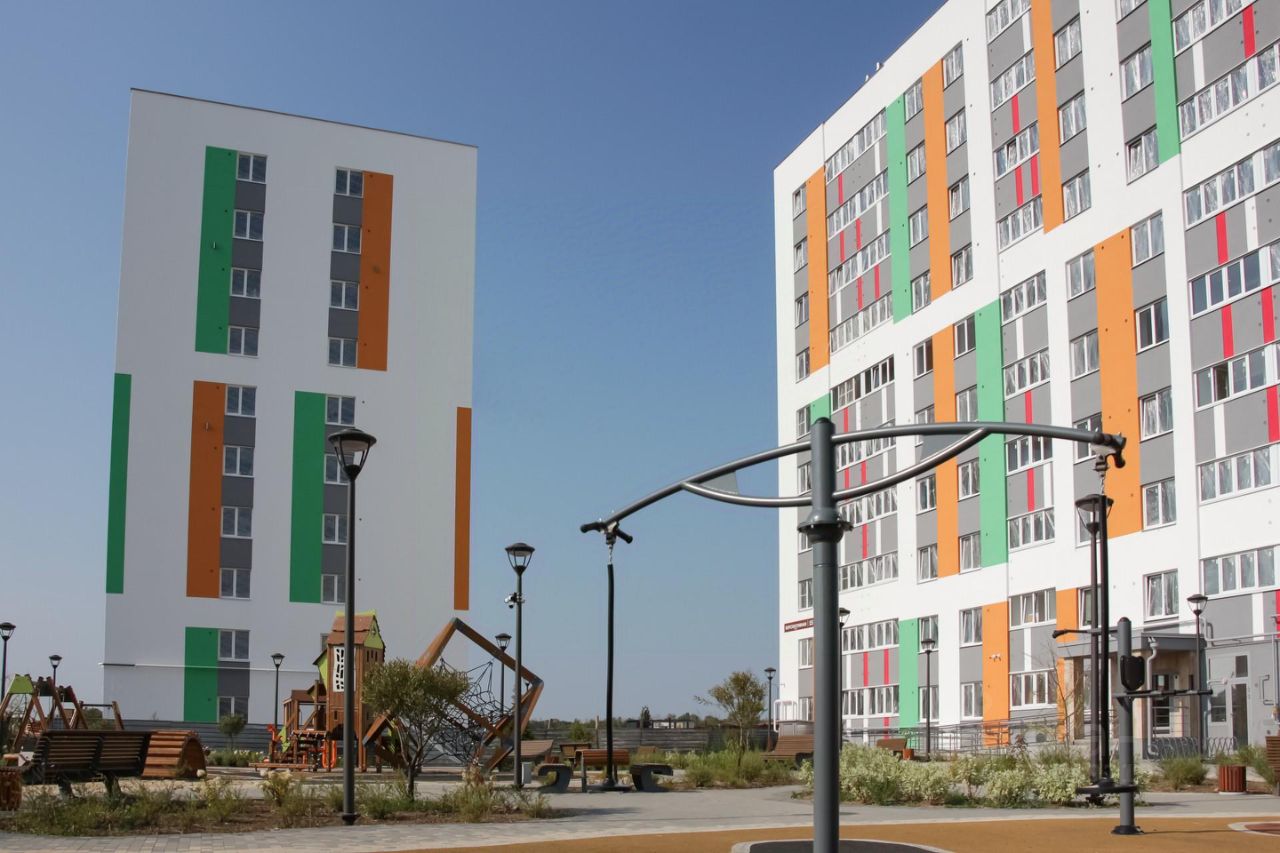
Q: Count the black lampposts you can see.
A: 11